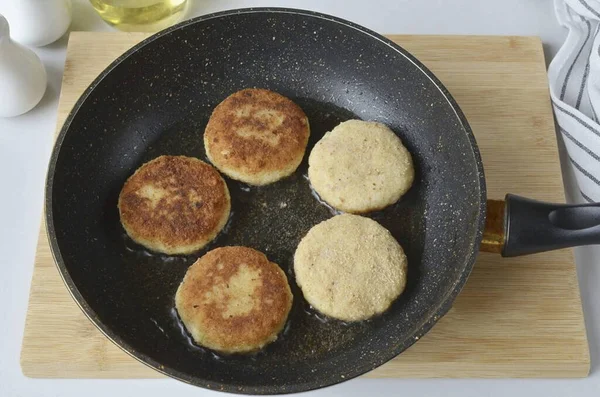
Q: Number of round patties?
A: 5